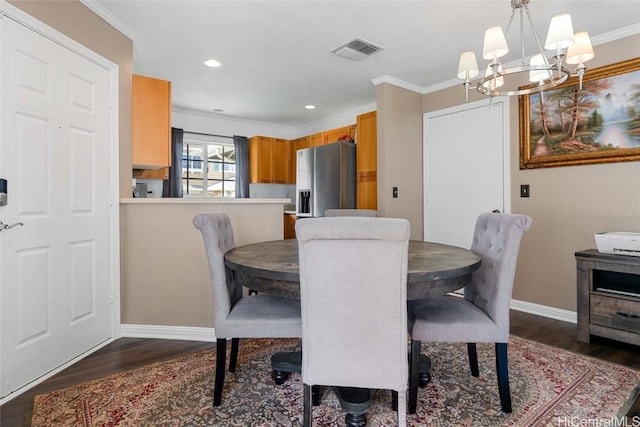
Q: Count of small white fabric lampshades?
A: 6